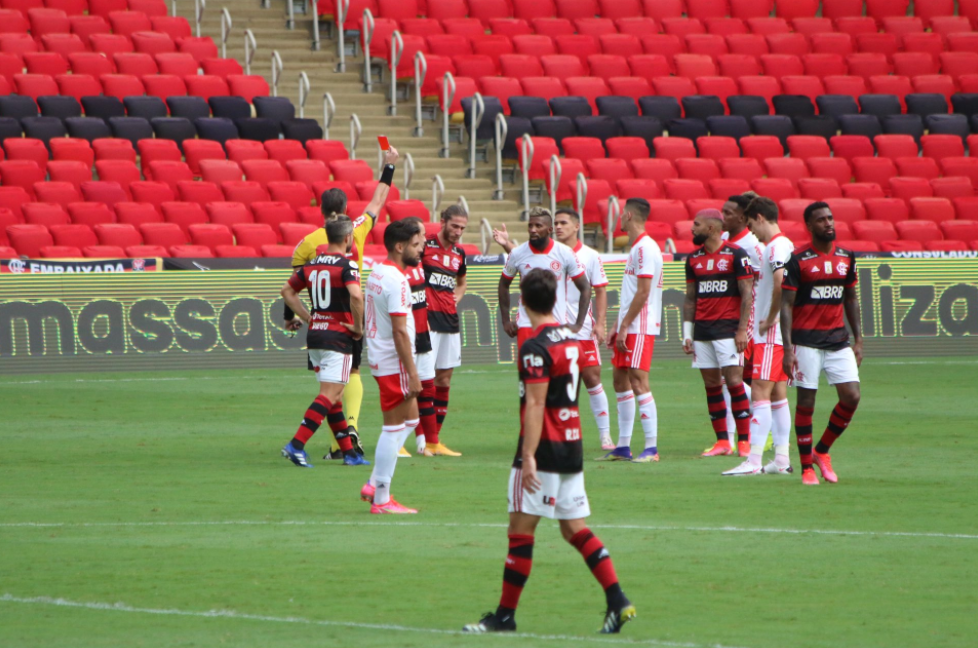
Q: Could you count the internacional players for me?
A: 6